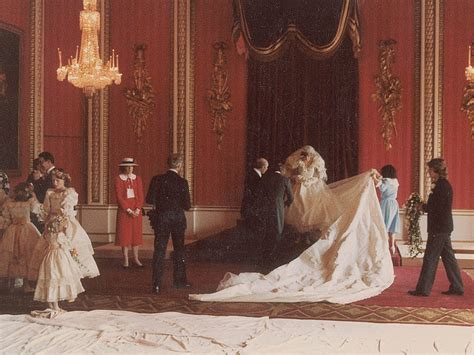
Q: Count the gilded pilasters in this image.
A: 4